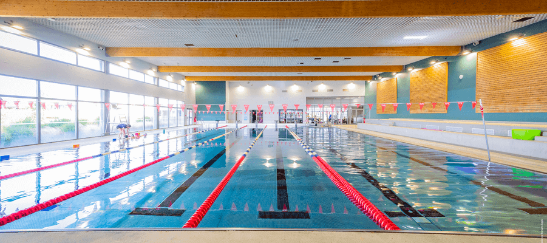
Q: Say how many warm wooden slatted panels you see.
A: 3